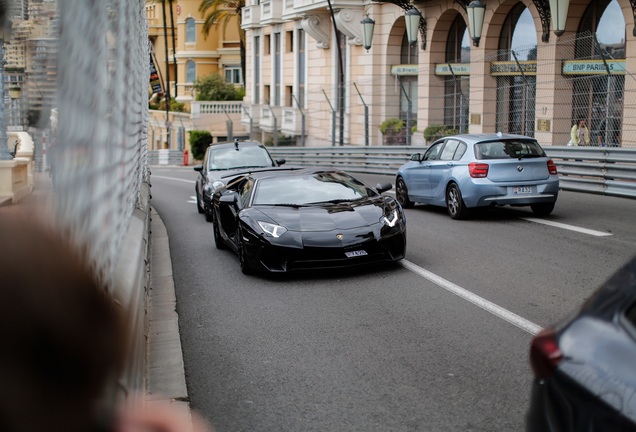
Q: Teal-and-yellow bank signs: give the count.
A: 4